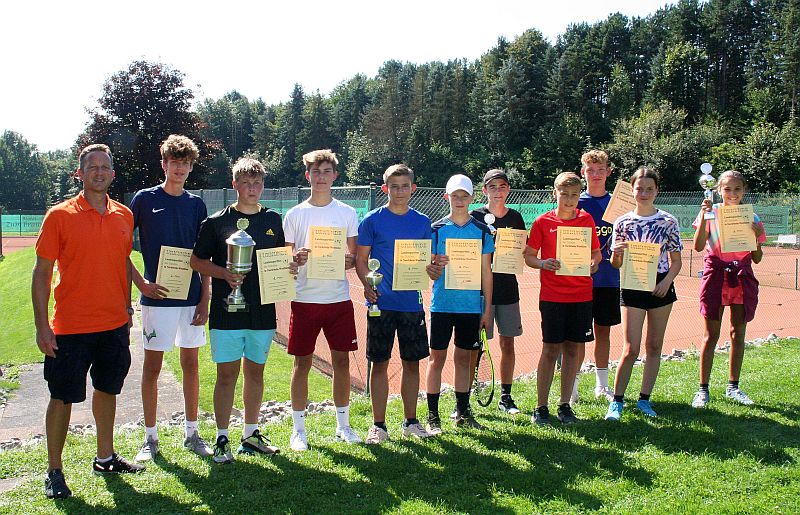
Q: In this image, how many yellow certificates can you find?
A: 10